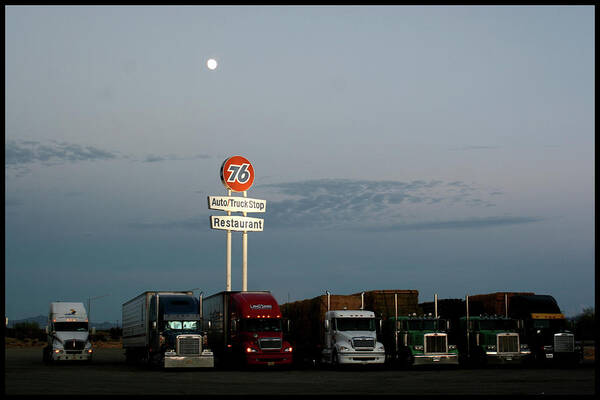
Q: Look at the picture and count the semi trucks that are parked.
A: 7